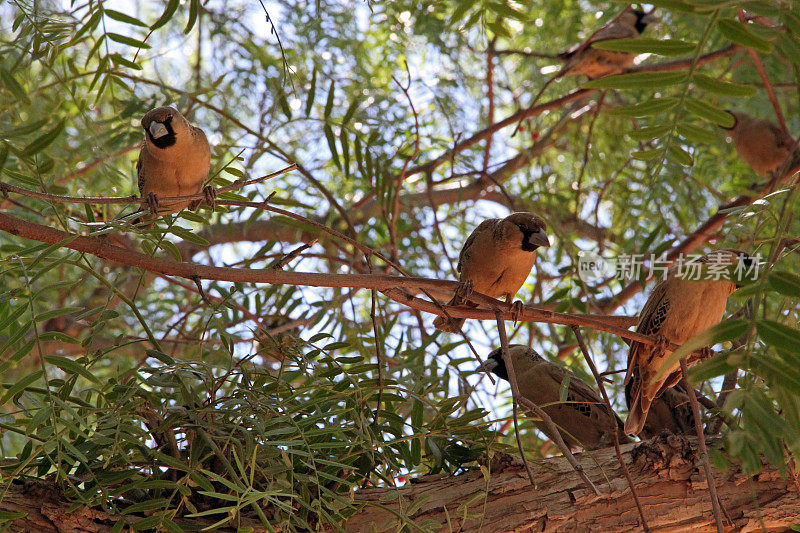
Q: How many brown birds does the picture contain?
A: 7